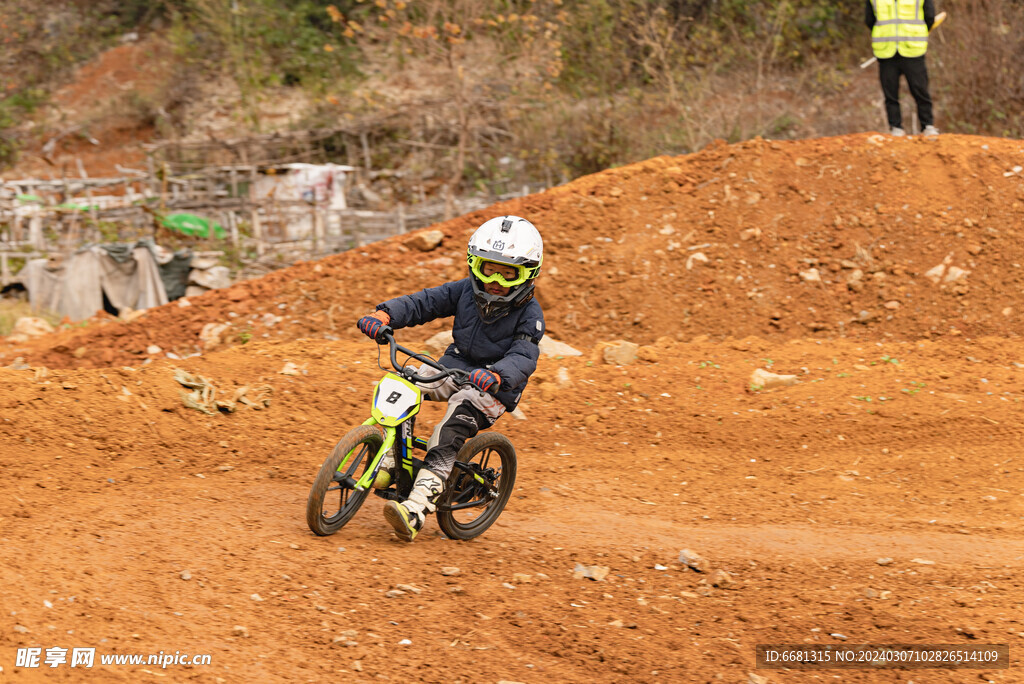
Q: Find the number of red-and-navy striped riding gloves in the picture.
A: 2